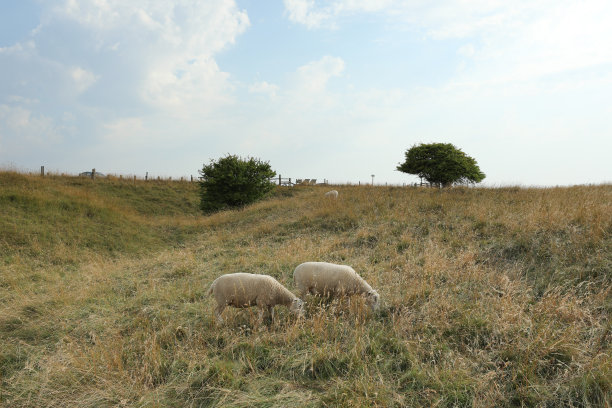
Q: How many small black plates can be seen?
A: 0